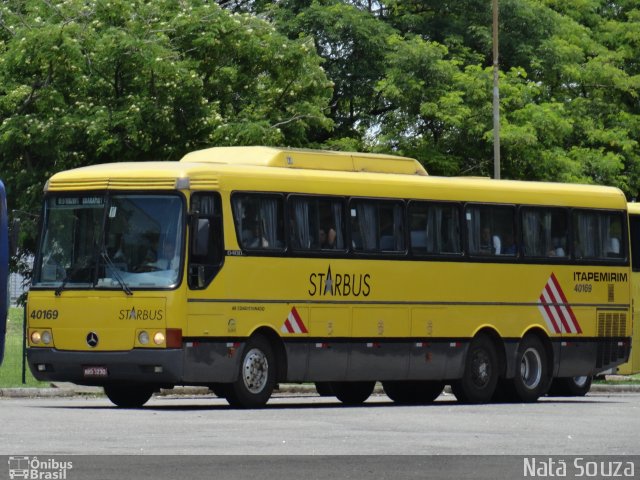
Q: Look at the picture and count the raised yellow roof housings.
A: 1